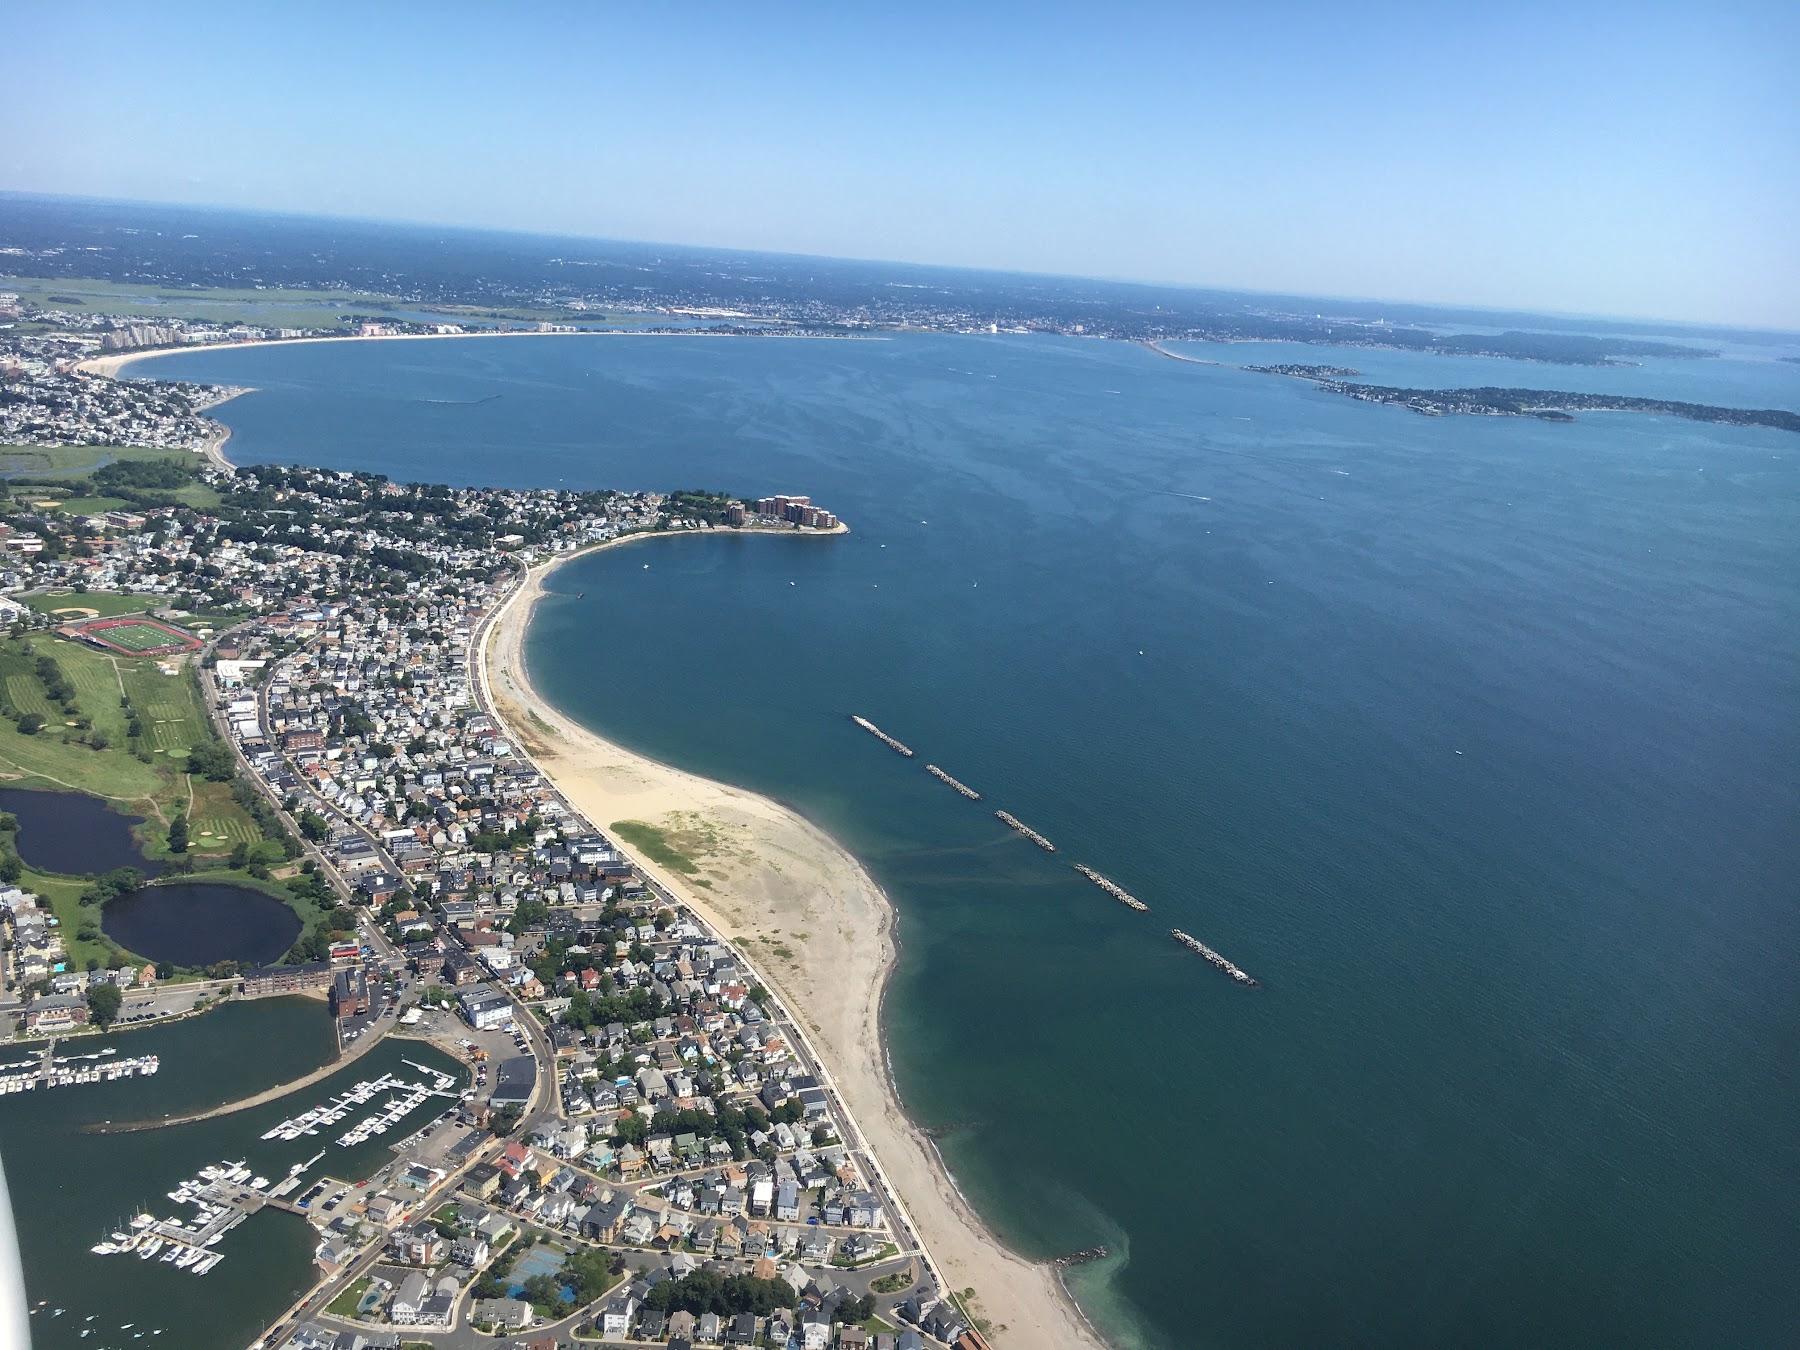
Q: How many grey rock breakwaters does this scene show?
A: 5